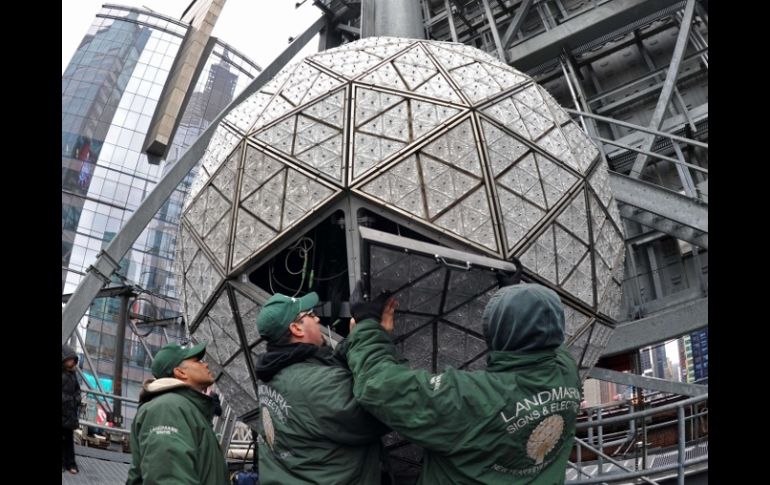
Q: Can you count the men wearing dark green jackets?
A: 3